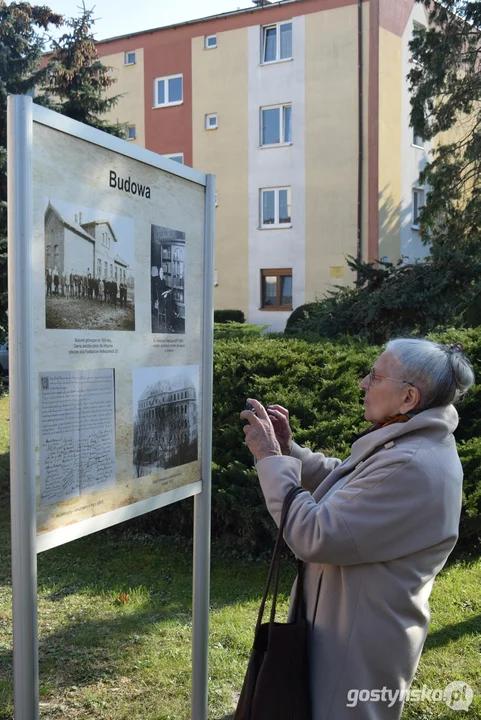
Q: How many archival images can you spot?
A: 4